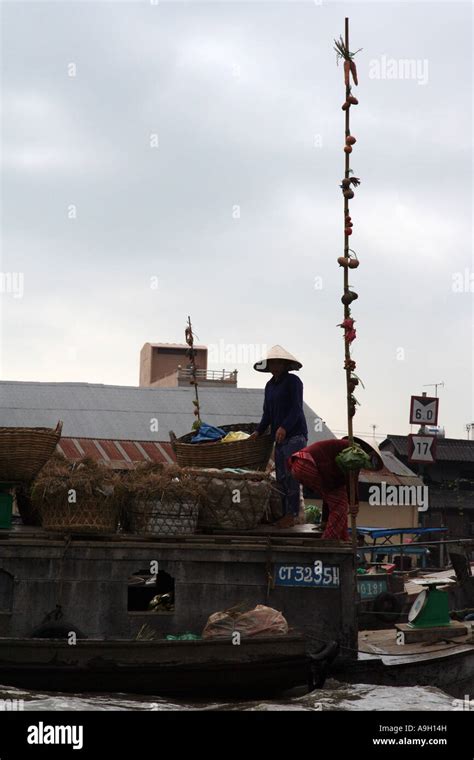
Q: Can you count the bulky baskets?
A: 5